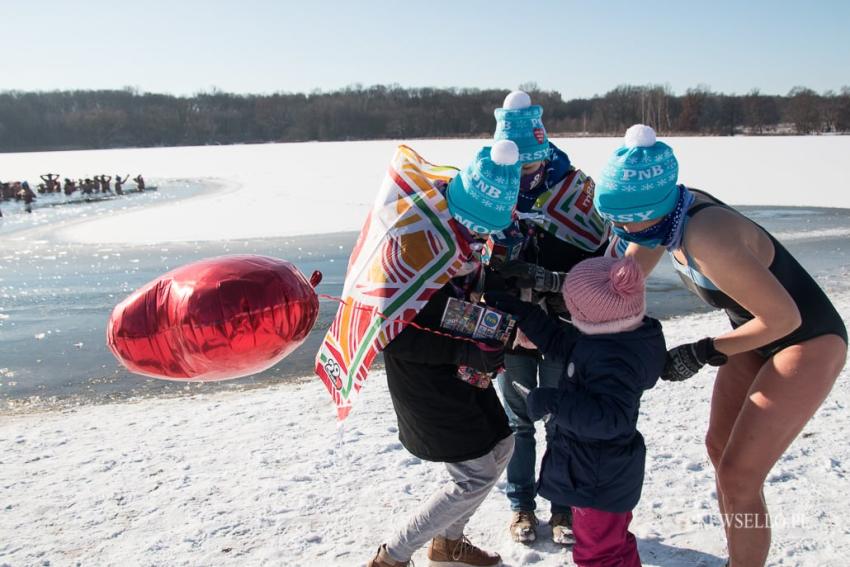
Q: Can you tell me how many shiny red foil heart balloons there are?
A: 1